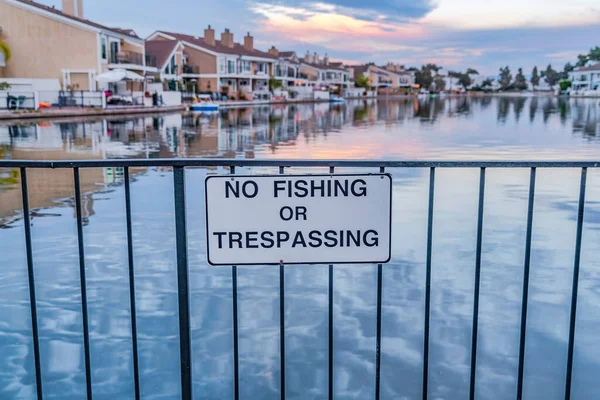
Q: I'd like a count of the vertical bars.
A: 12